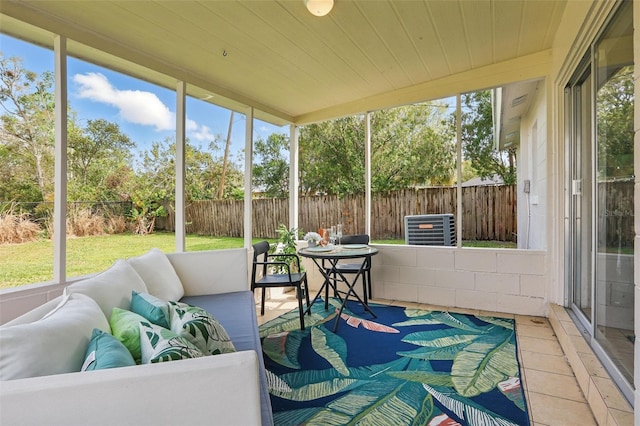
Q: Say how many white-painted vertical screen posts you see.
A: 6